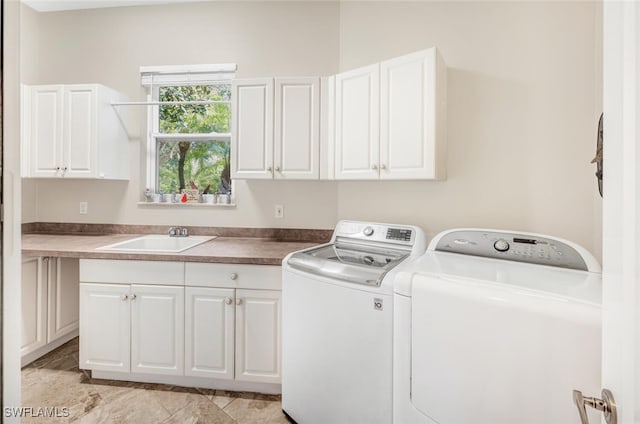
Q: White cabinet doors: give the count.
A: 12